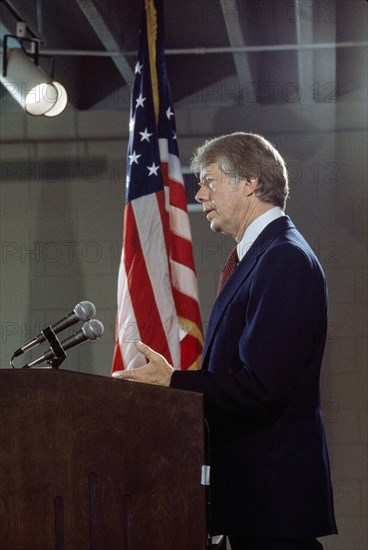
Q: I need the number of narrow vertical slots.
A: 3